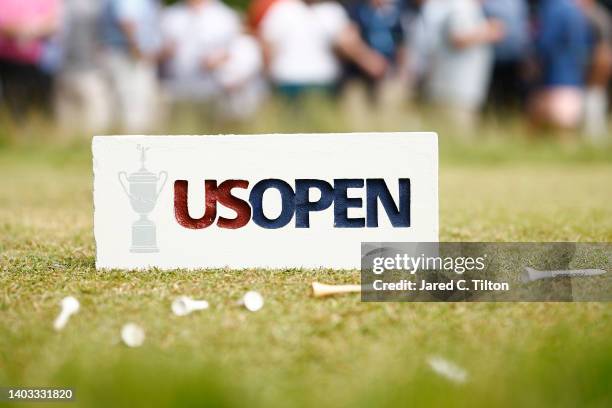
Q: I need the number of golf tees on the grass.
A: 7